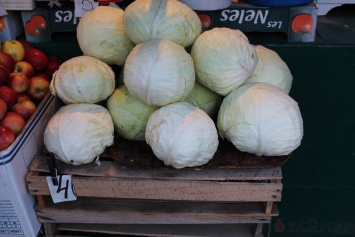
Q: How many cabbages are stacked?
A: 11